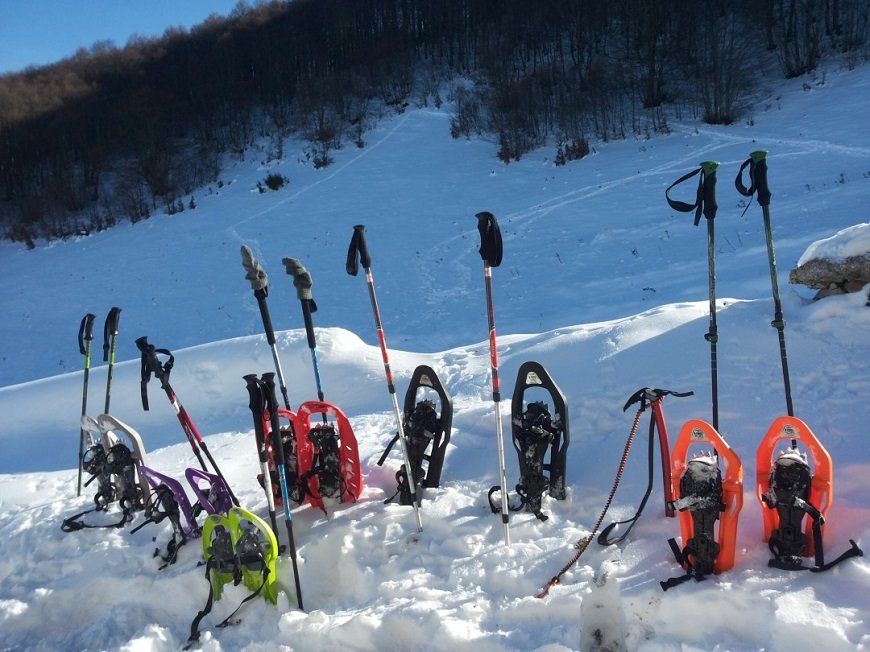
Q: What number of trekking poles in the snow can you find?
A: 12